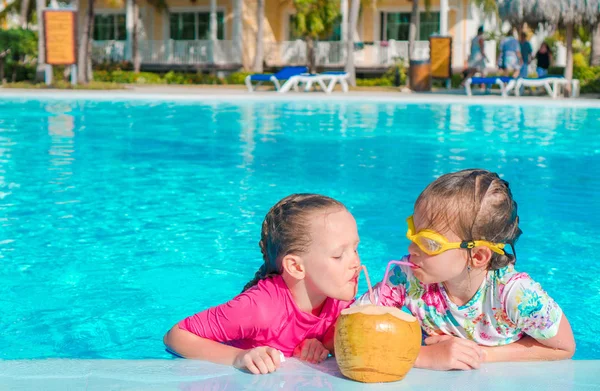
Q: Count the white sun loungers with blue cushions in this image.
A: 4